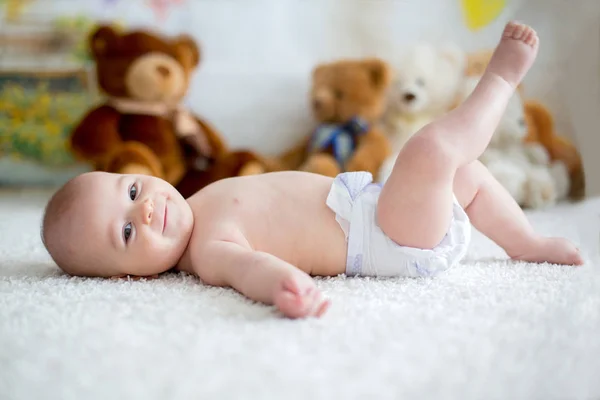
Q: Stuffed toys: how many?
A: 5